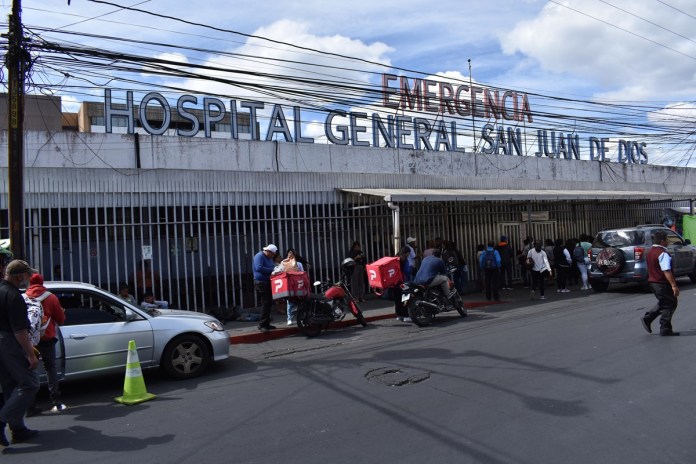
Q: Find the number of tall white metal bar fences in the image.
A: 1